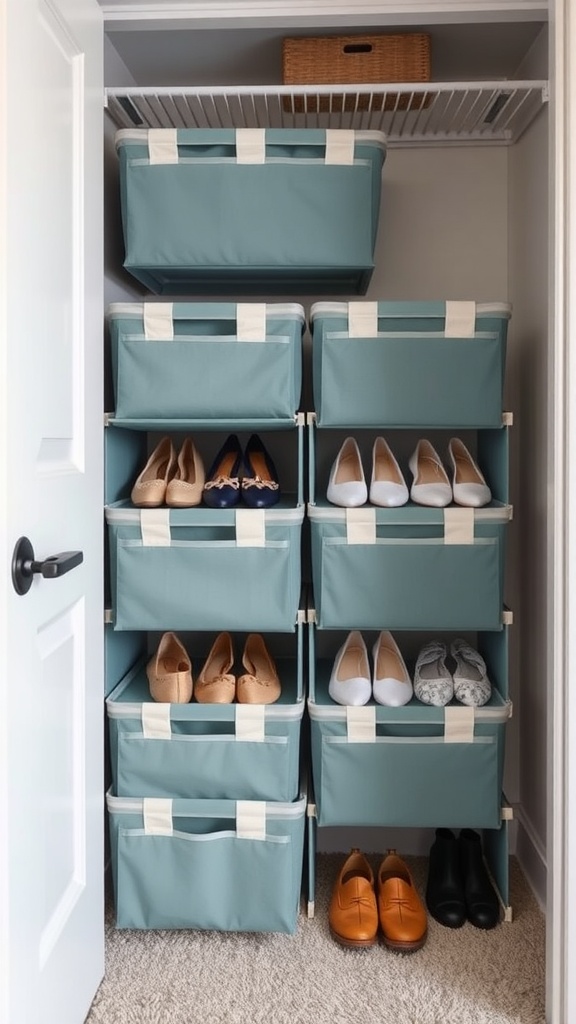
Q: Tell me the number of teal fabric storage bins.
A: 8